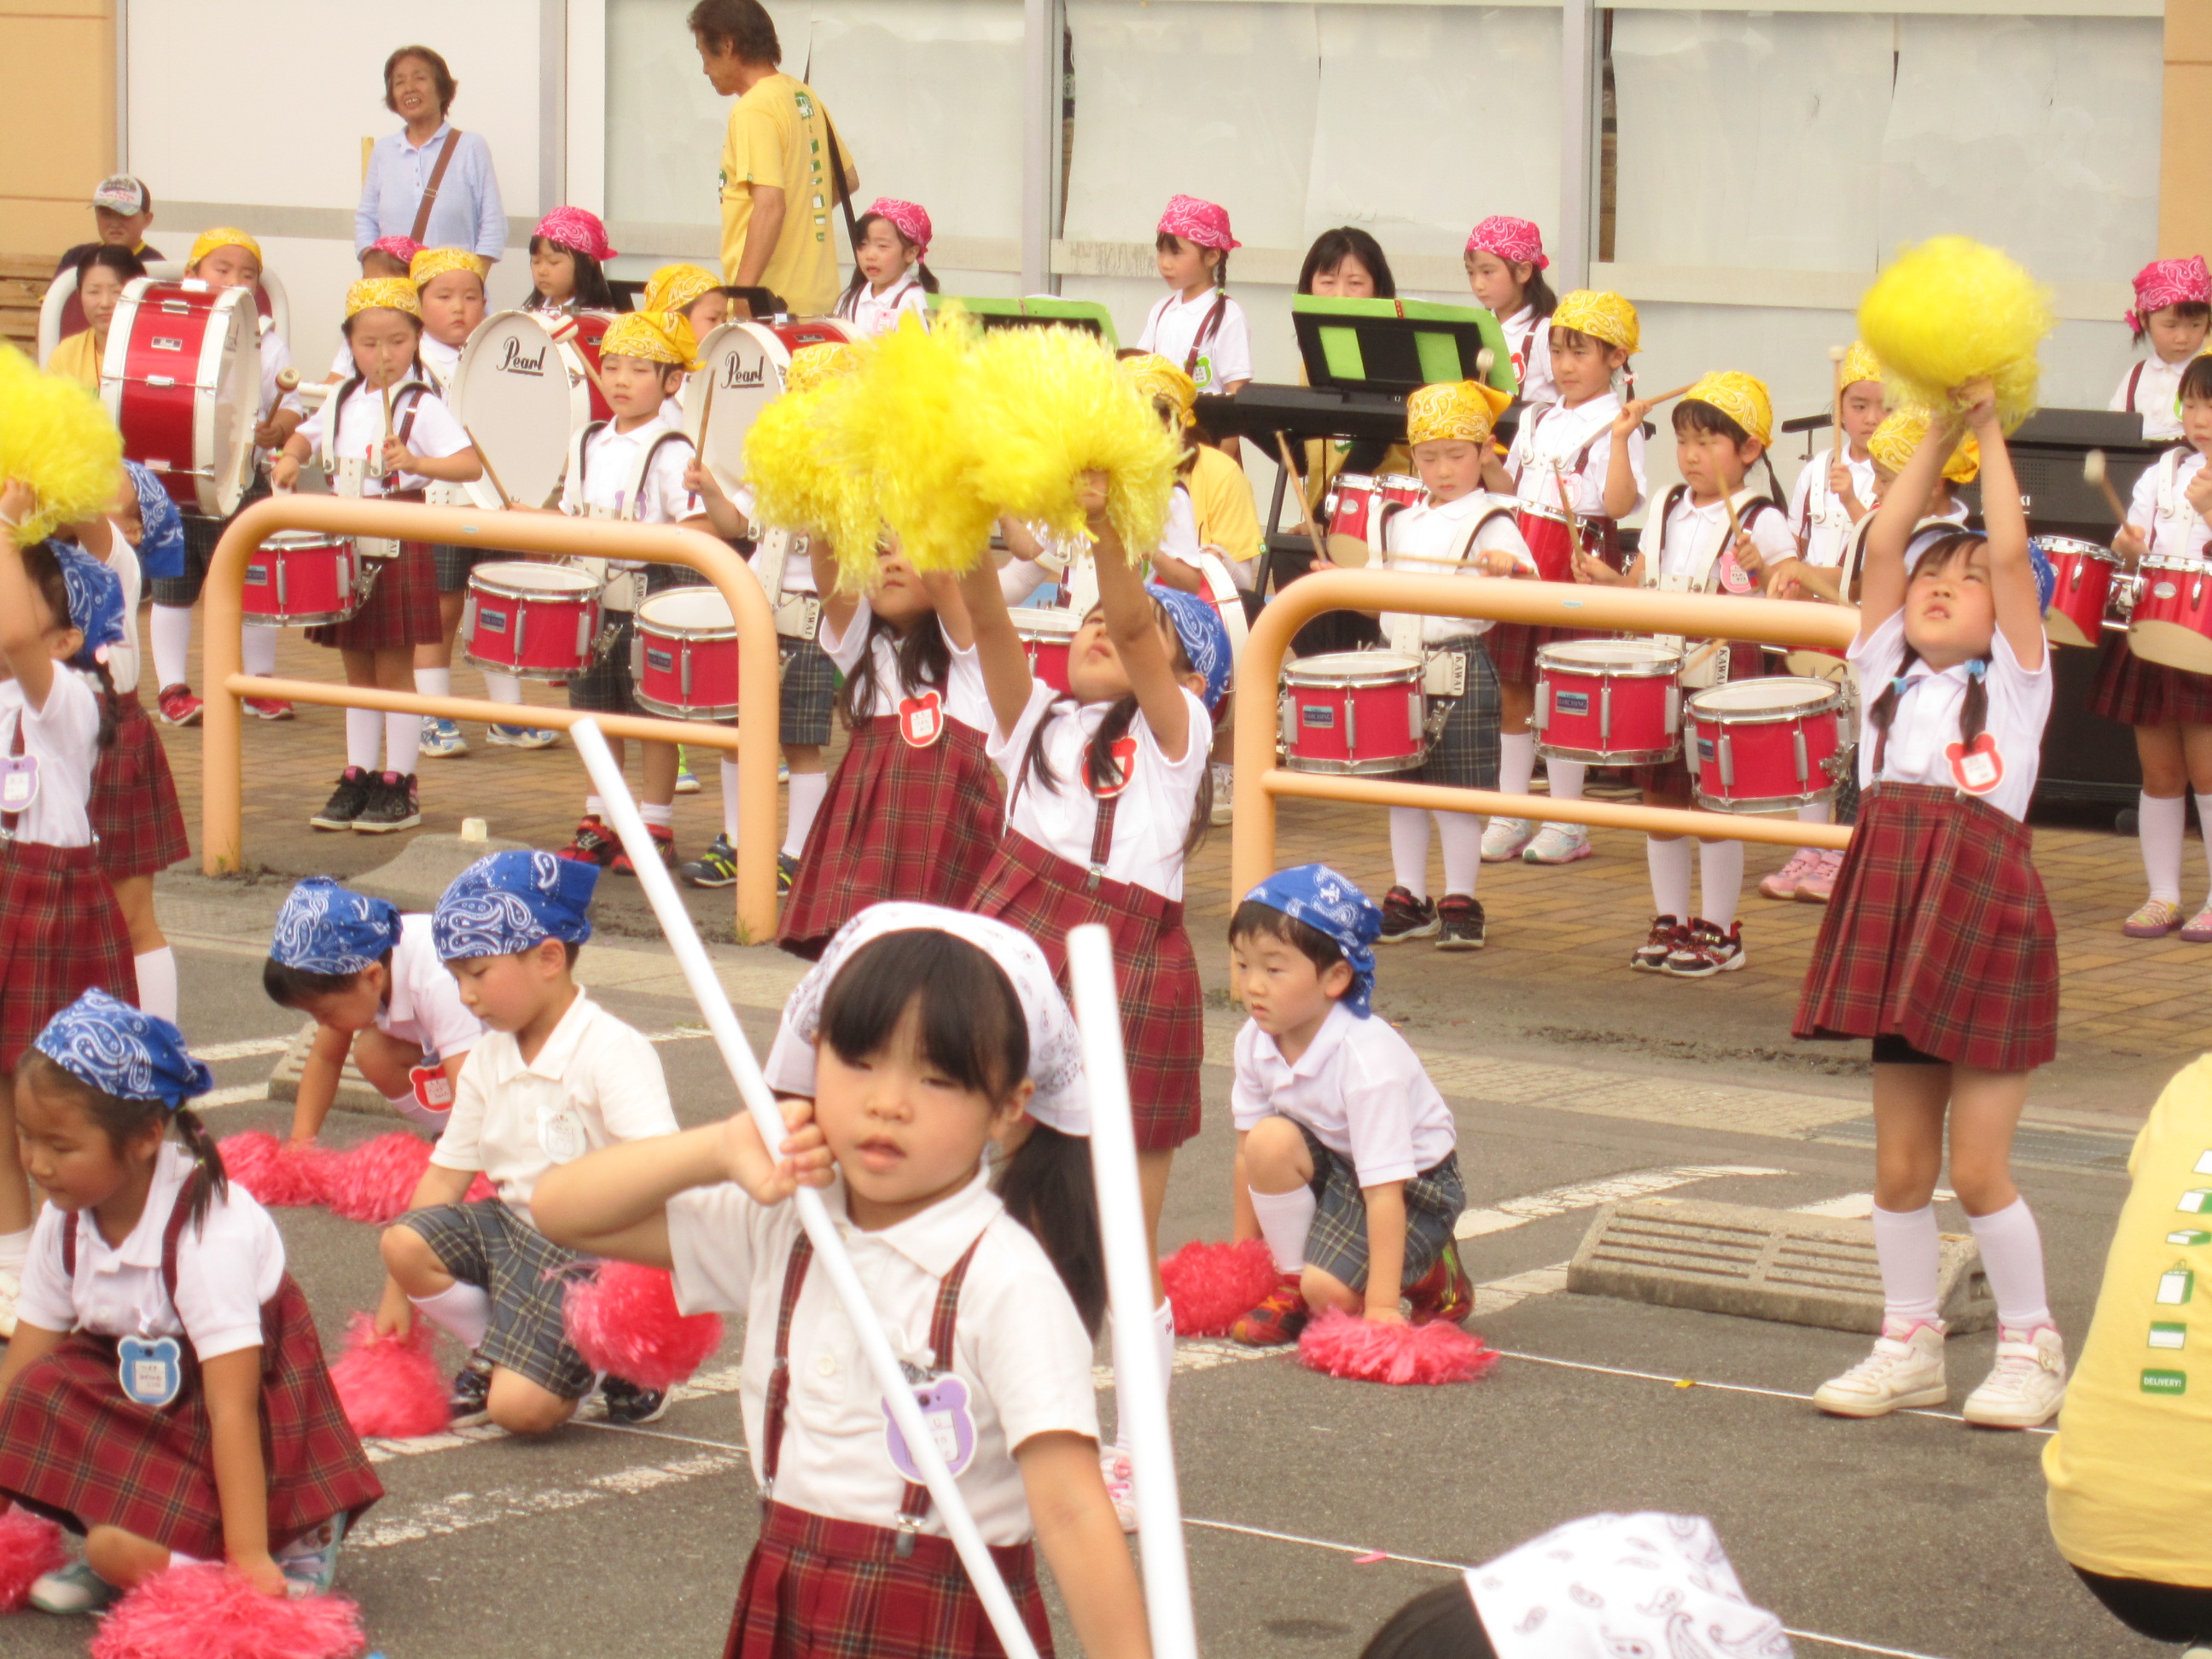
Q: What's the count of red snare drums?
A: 7